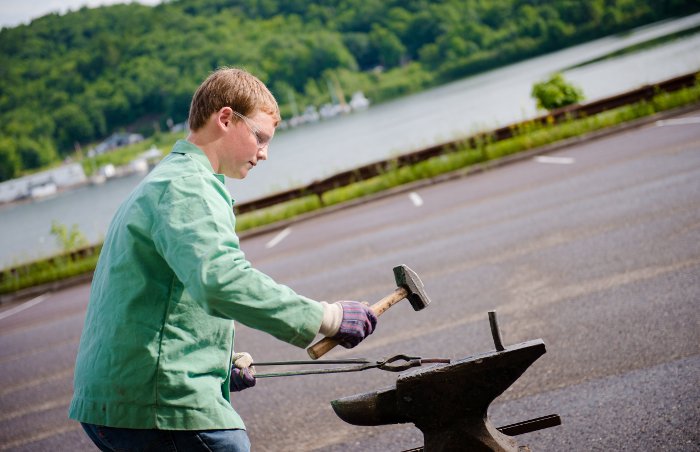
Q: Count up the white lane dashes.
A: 5